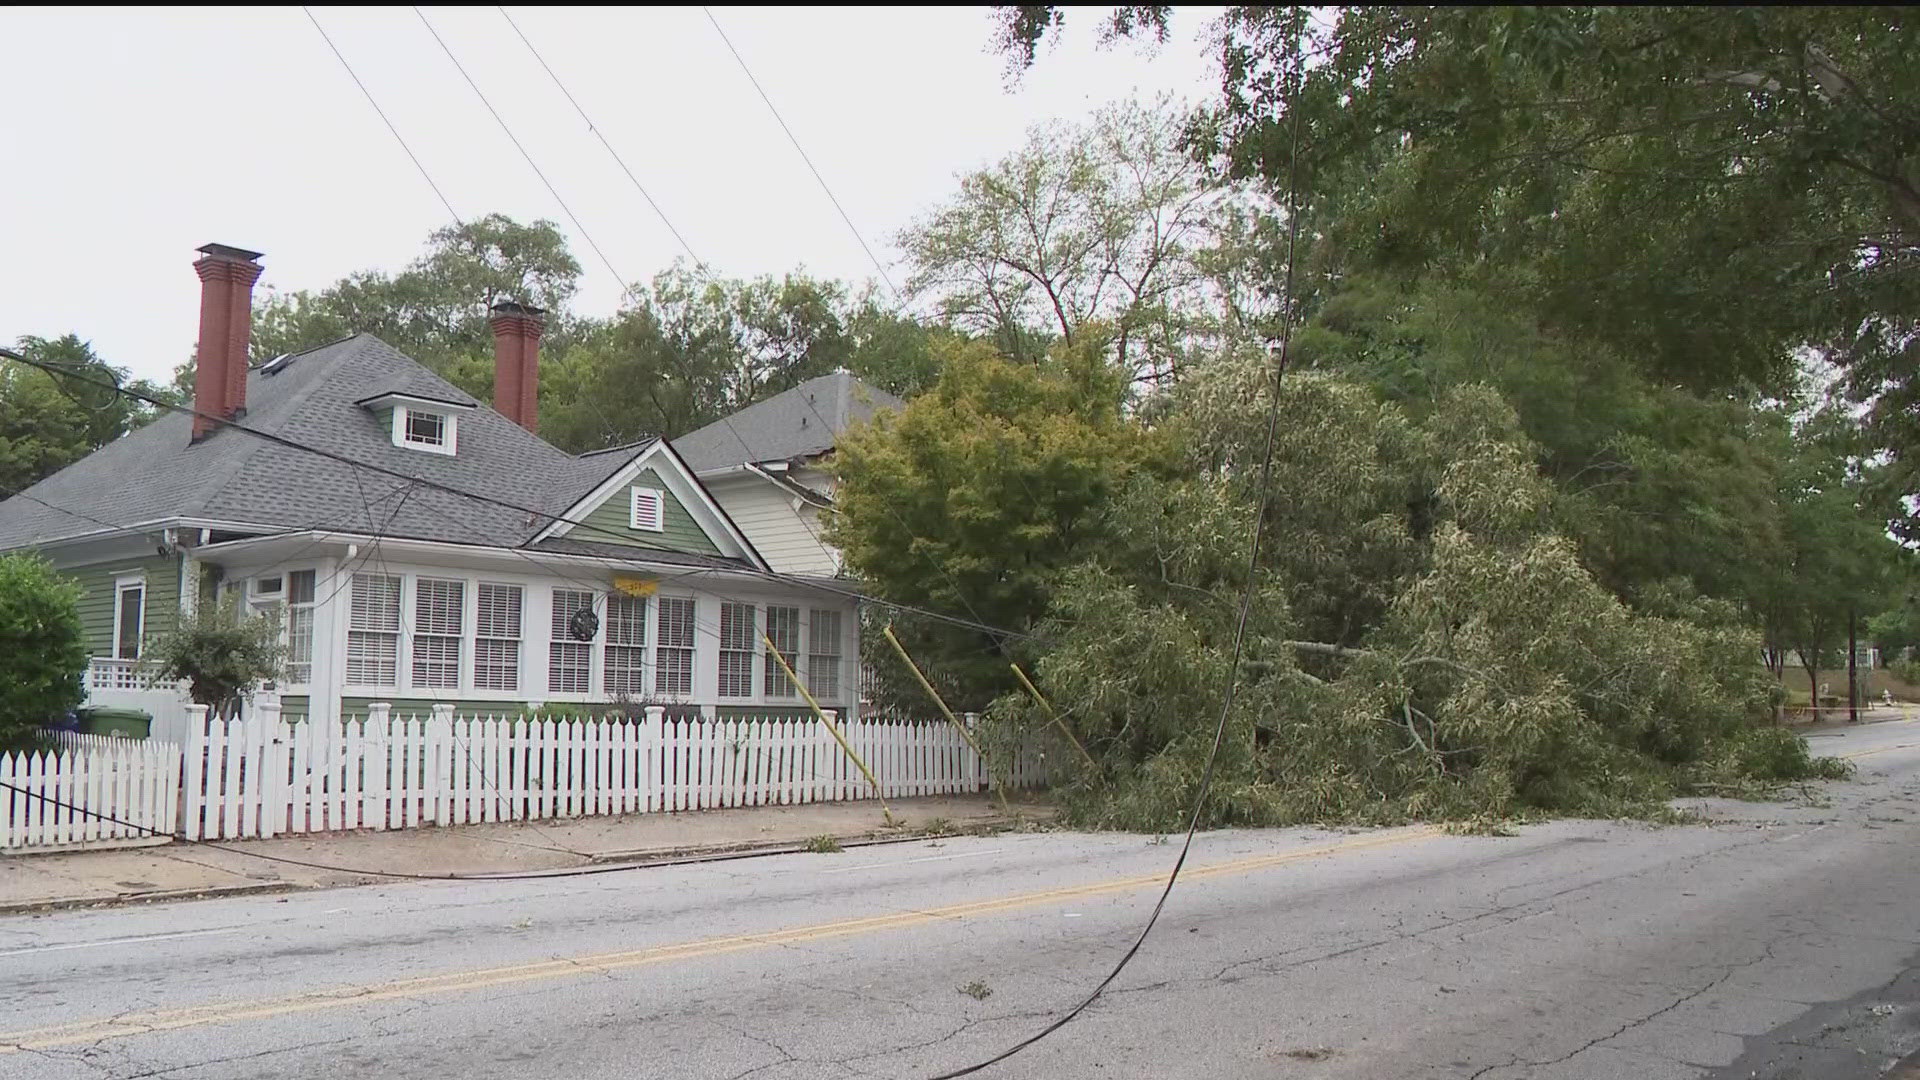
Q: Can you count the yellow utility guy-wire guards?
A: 3